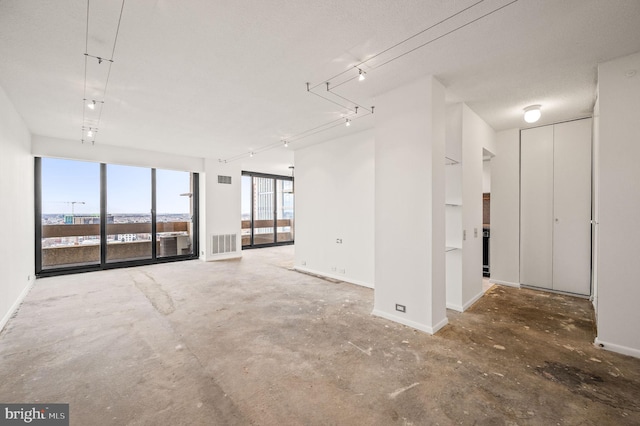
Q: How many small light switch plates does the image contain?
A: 2